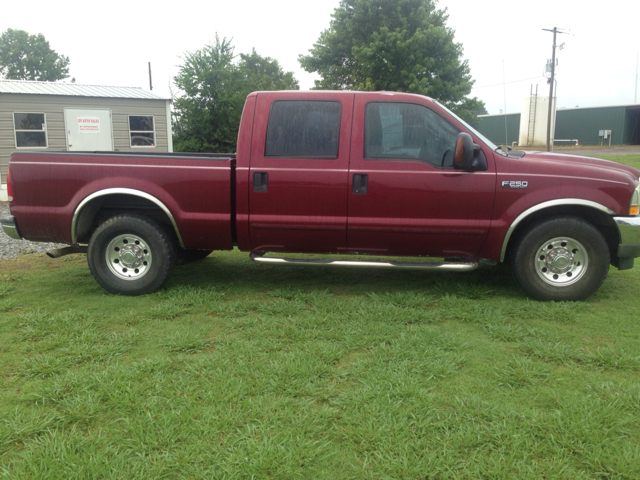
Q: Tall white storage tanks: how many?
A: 1